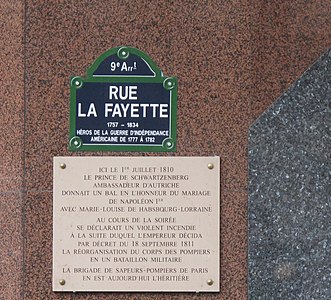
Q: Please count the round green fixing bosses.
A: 5